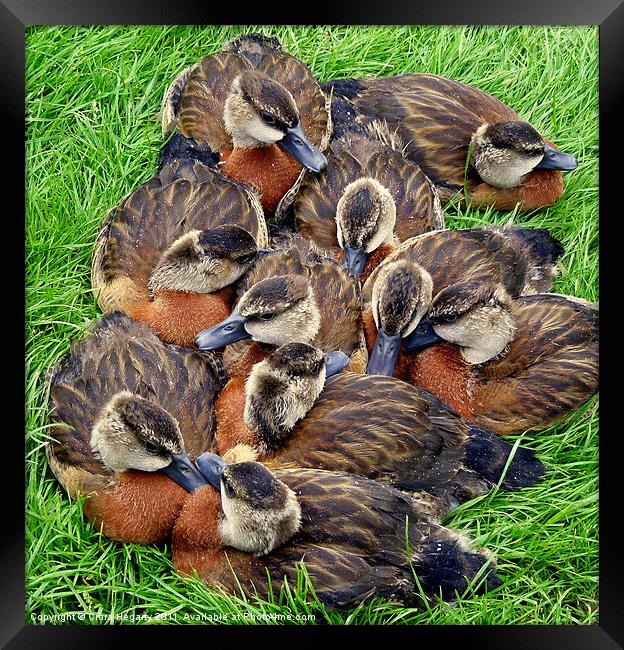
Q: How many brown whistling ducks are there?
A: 10